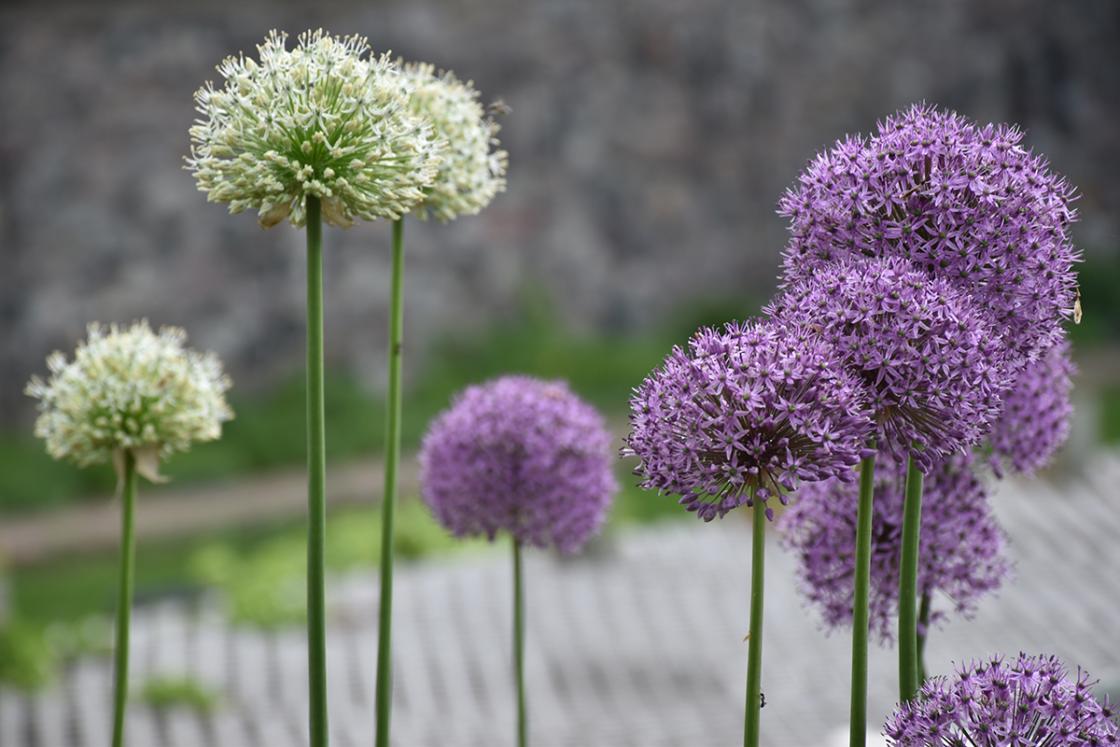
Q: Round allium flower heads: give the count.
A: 10